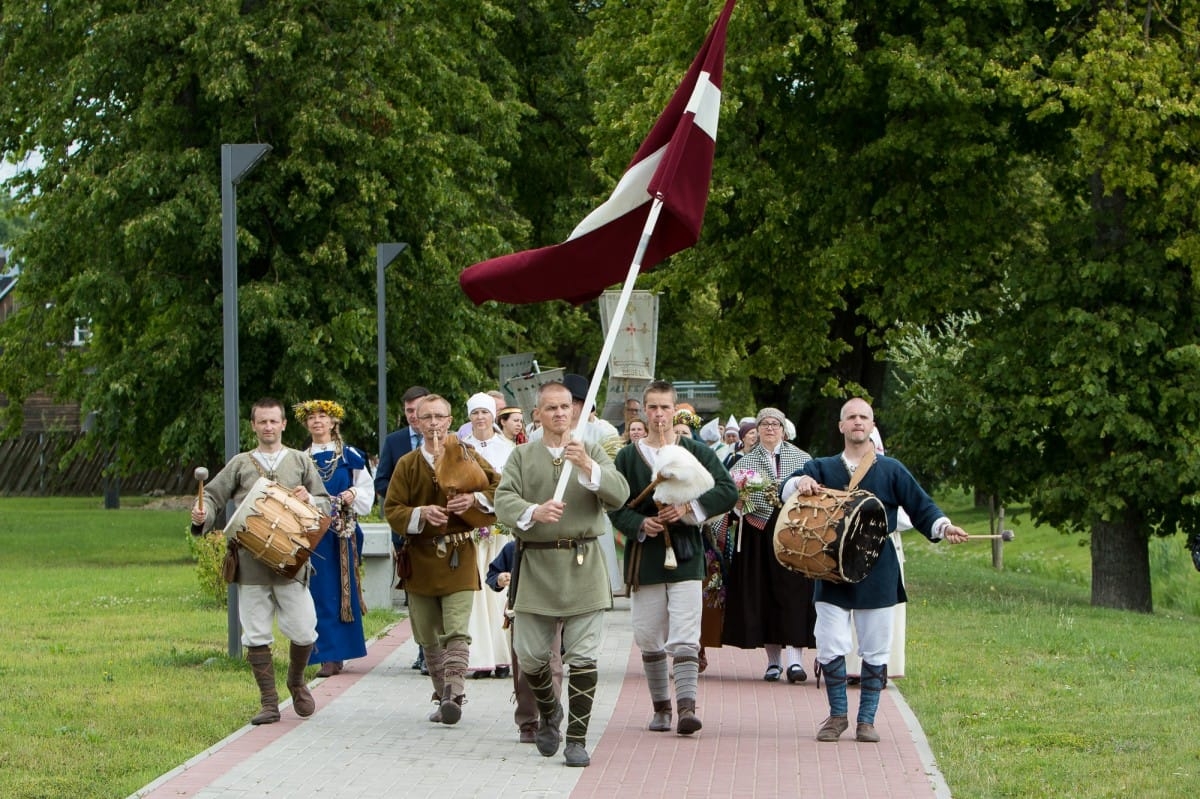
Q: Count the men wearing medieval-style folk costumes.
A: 5